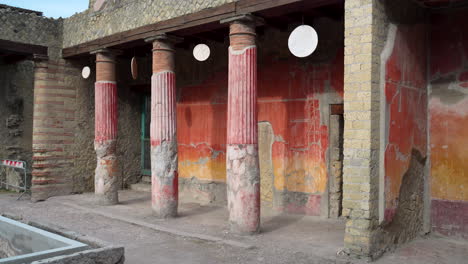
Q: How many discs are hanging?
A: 4